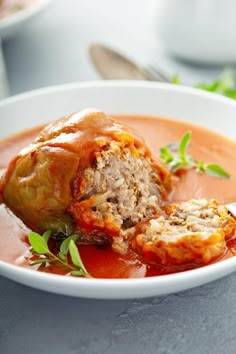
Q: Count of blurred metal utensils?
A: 2